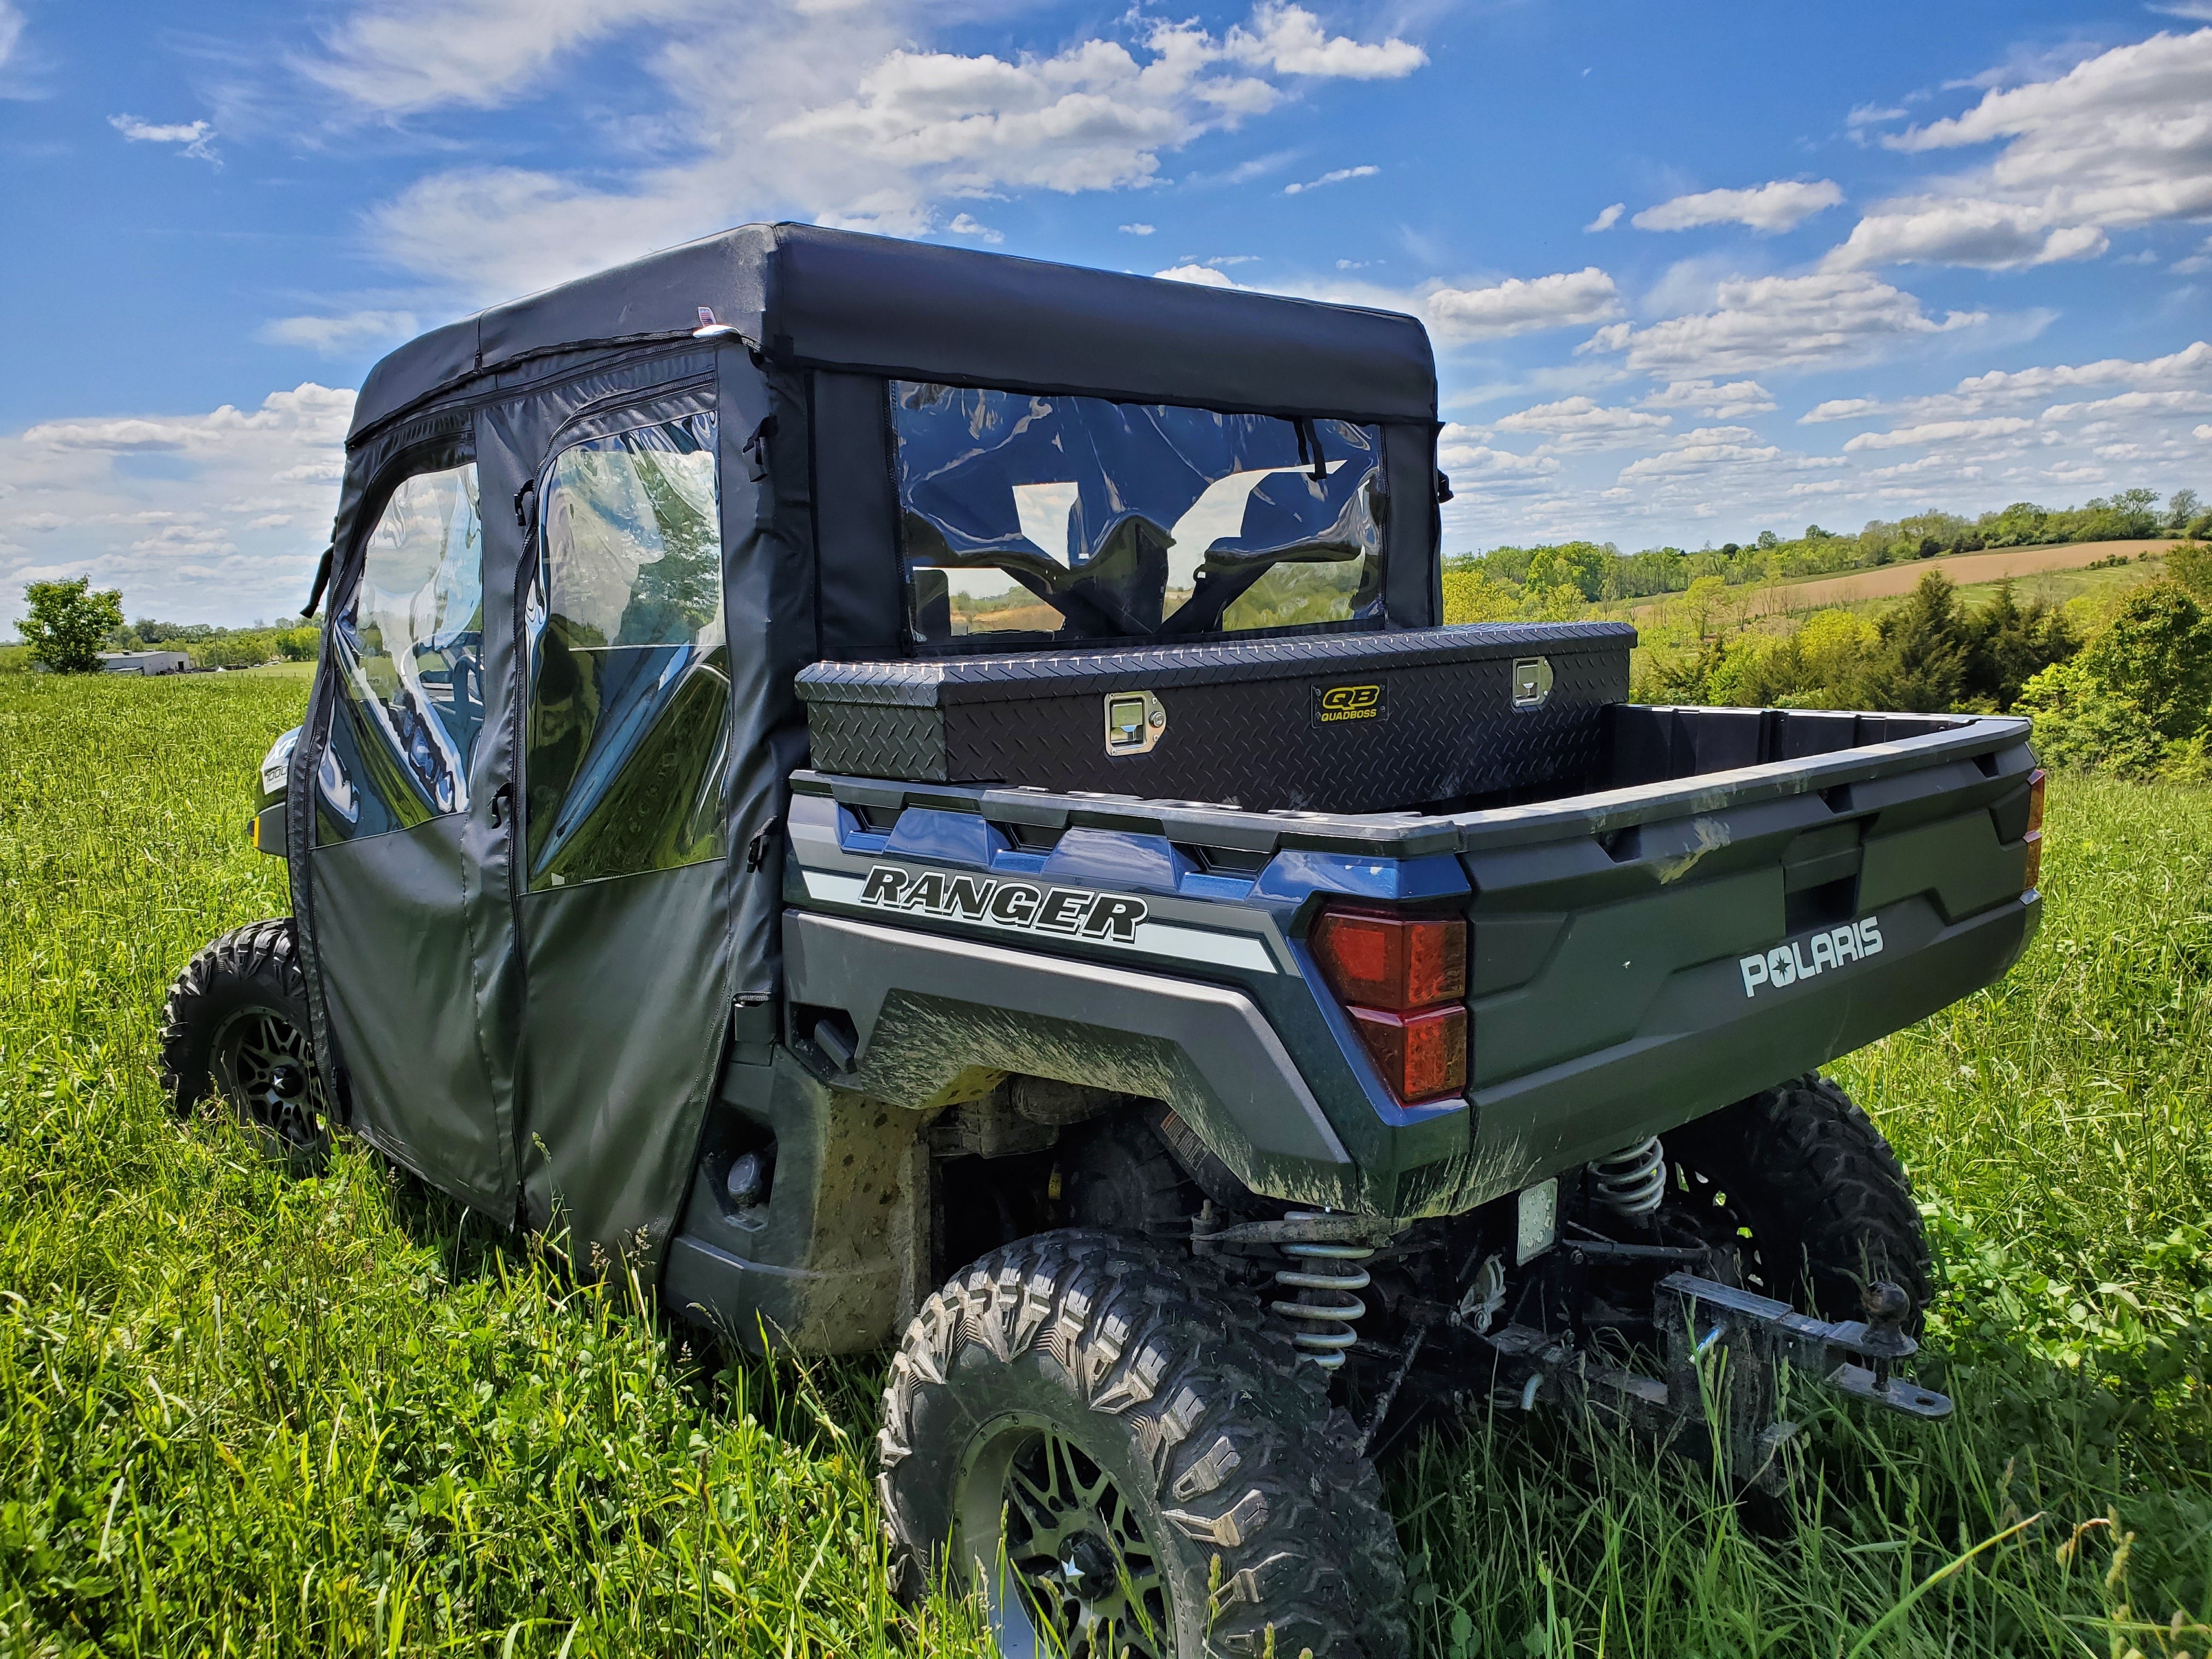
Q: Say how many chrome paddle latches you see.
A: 2